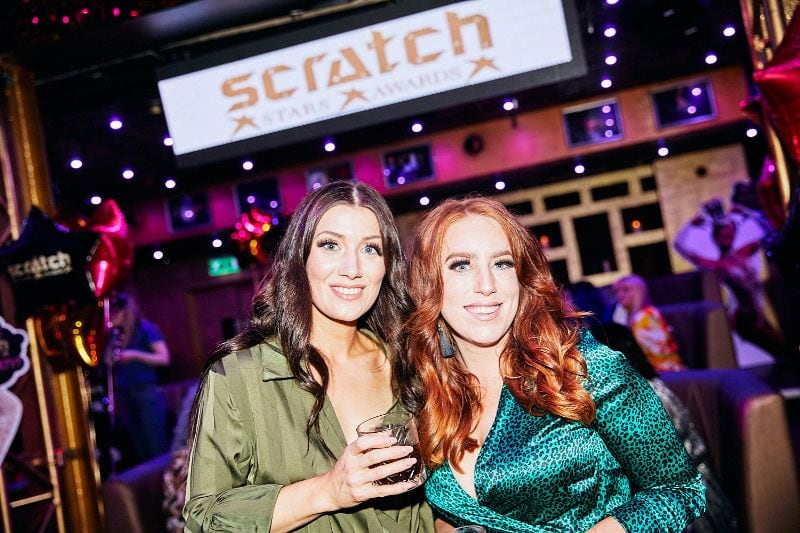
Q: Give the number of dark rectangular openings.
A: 9